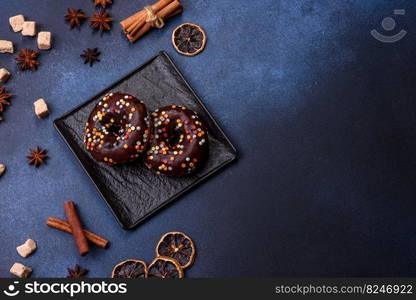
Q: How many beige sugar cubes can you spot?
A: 9